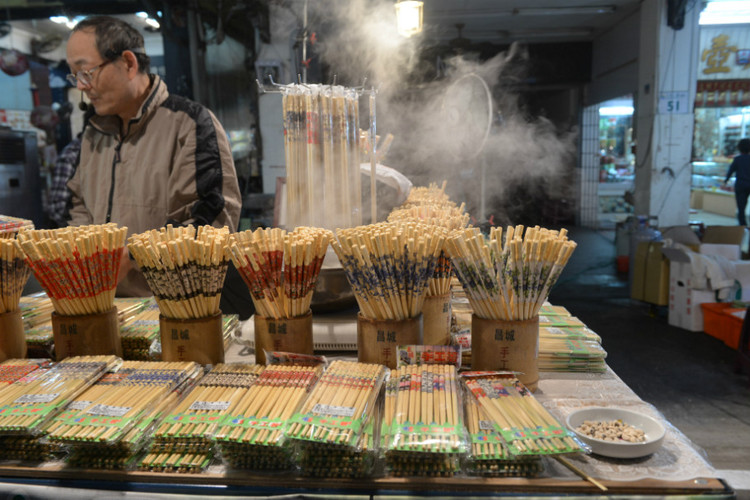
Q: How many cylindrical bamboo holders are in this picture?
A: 7